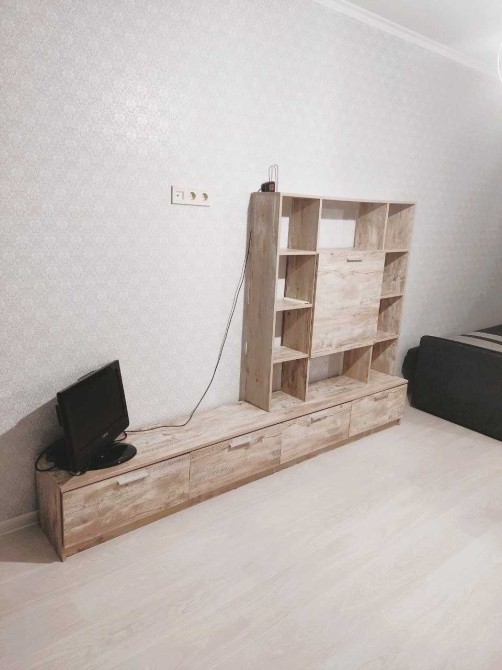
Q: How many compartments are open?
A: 10